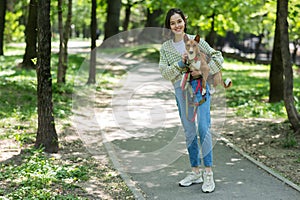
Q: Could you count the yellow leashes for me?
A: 1